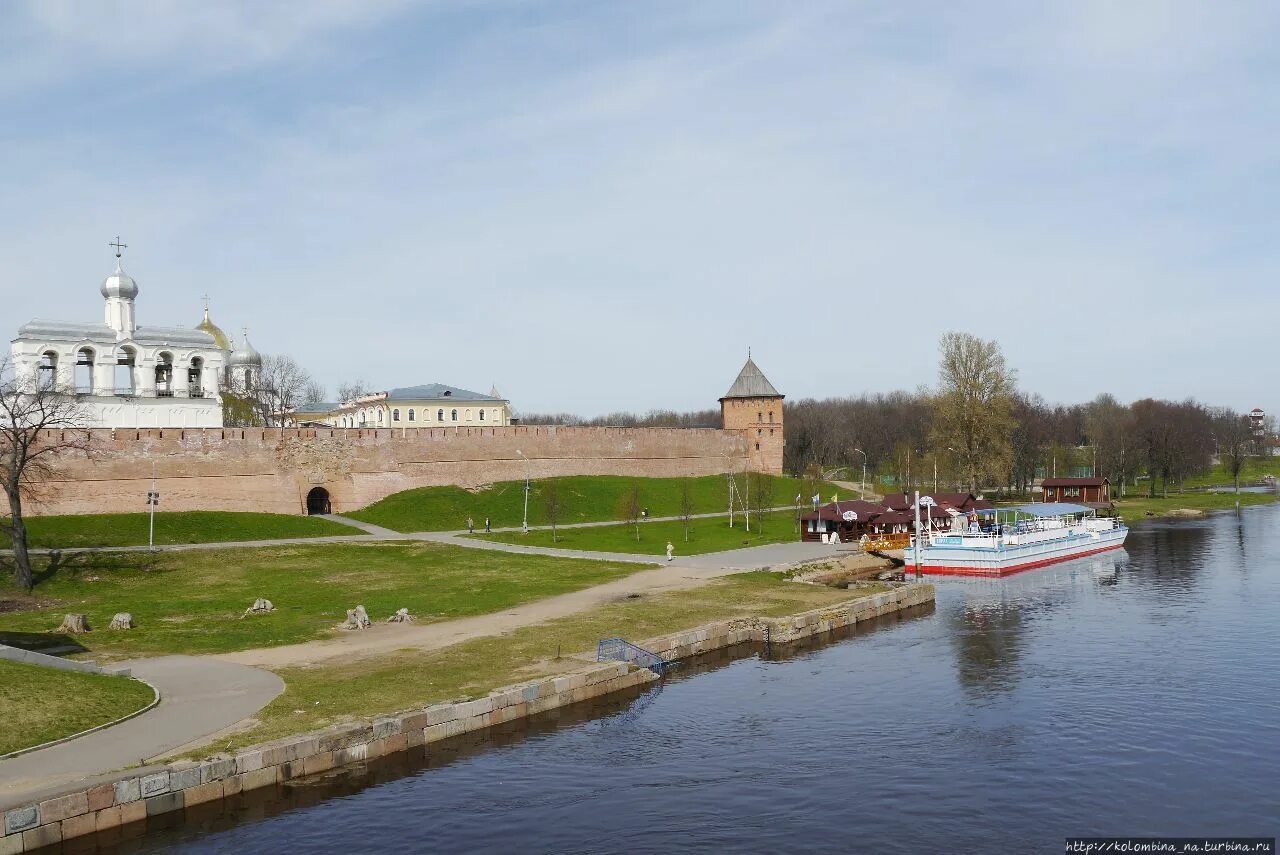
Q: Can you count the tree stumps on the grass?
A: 5